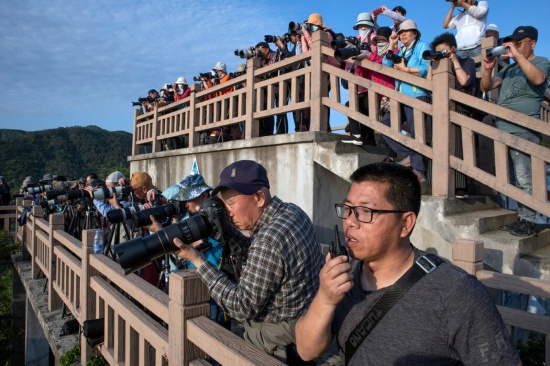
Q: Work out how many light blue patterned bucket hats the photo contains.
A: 1